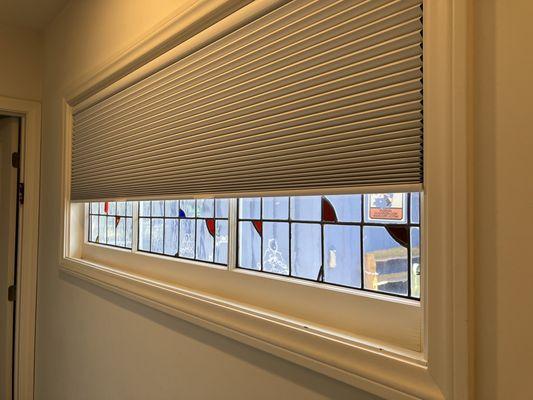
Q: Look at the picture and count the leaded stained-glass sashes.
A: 3